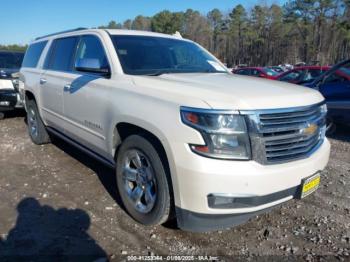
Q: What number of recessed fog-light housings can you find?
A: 1